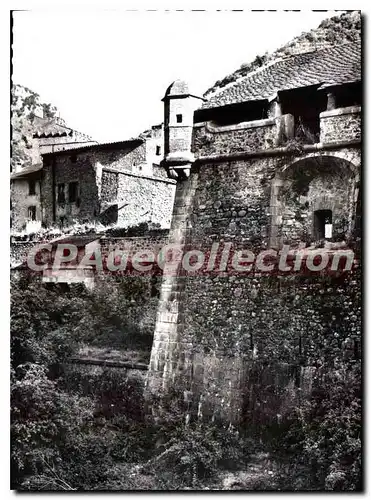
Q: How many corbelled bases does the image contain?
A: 1